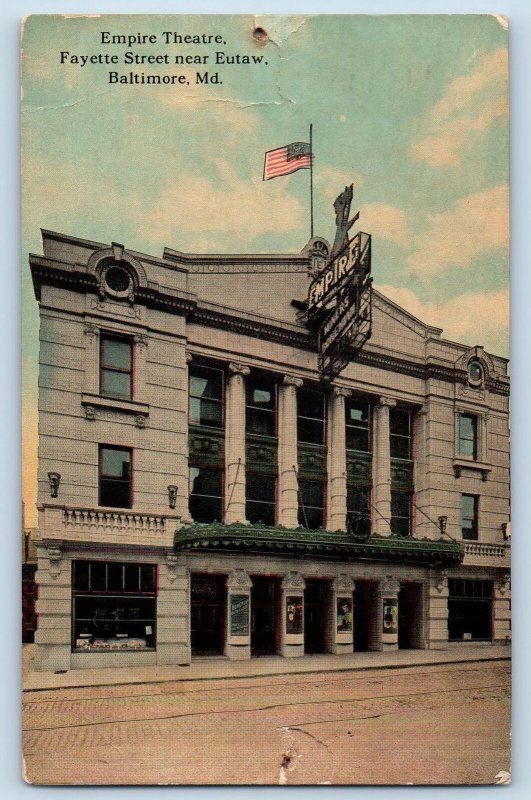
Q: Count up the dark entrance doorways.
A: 5